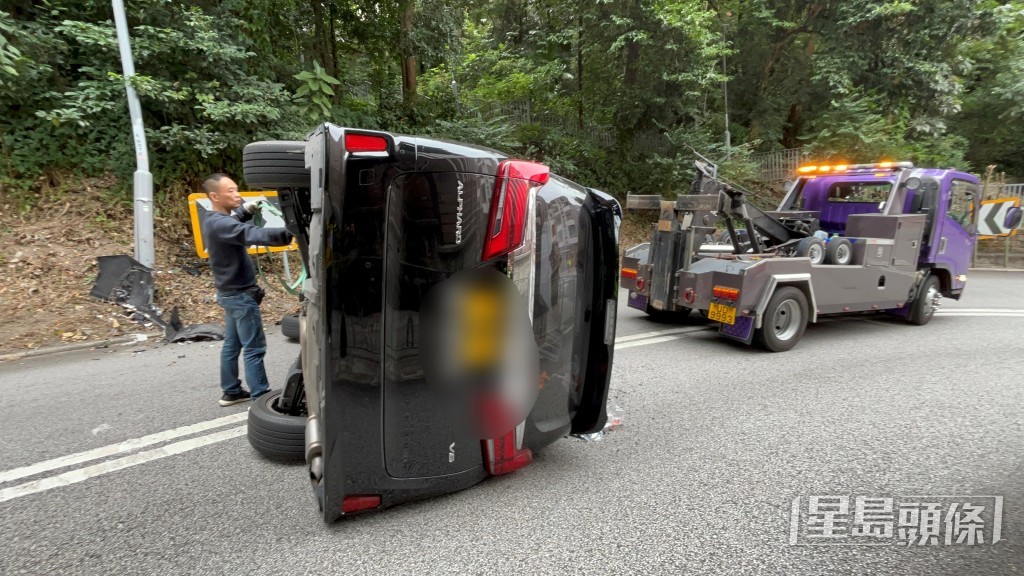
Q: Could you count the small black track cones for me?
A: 0